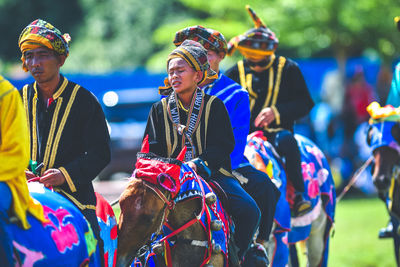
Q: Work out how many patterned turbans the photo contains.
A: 4